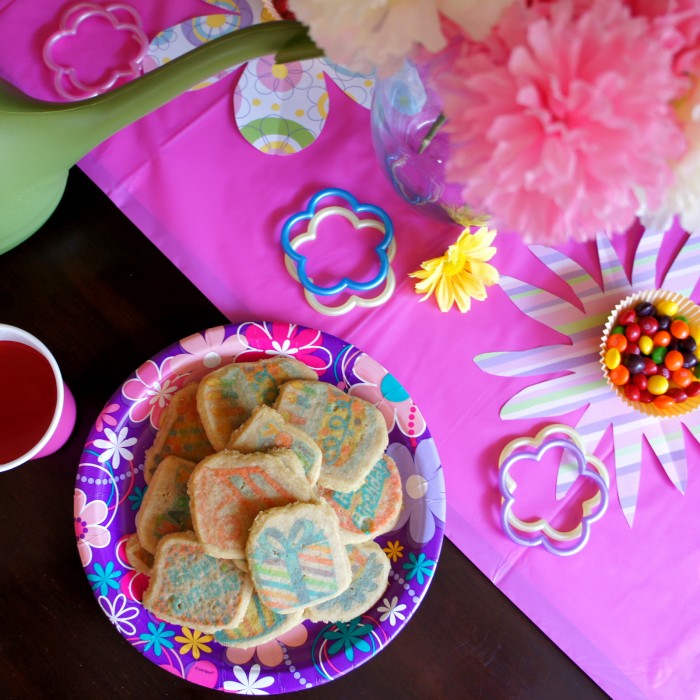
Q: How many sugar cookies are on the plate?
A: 12